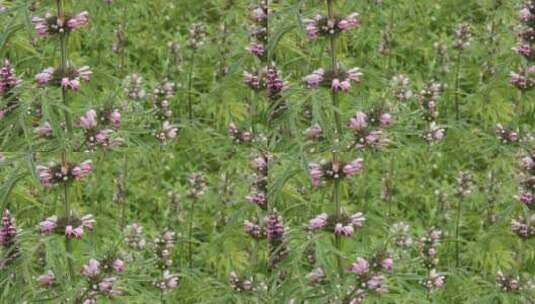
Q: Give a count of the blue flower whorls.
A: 0